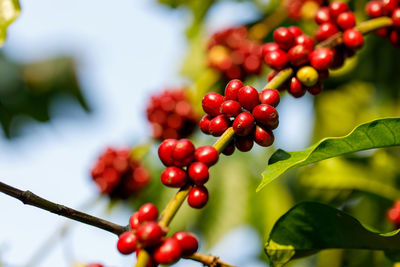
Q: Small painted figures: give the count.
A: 0